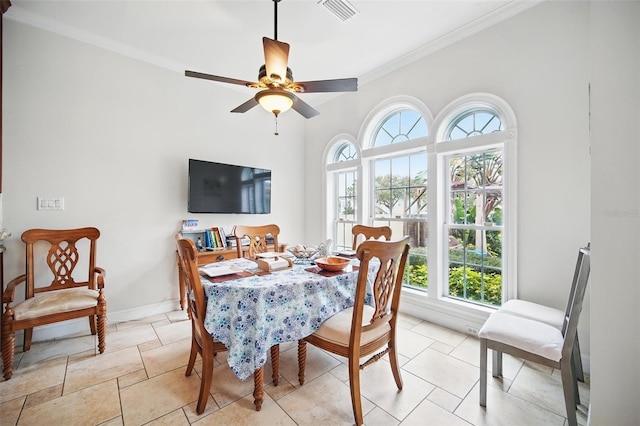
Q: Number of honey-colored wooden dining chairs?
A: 5